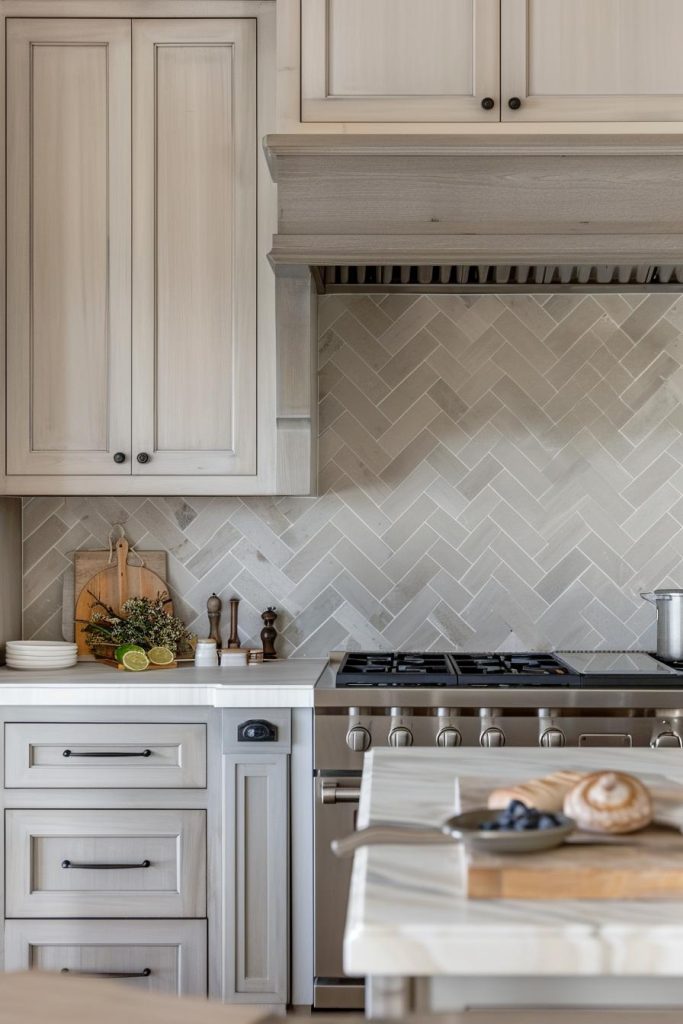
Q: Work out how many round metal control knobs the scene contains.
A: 6